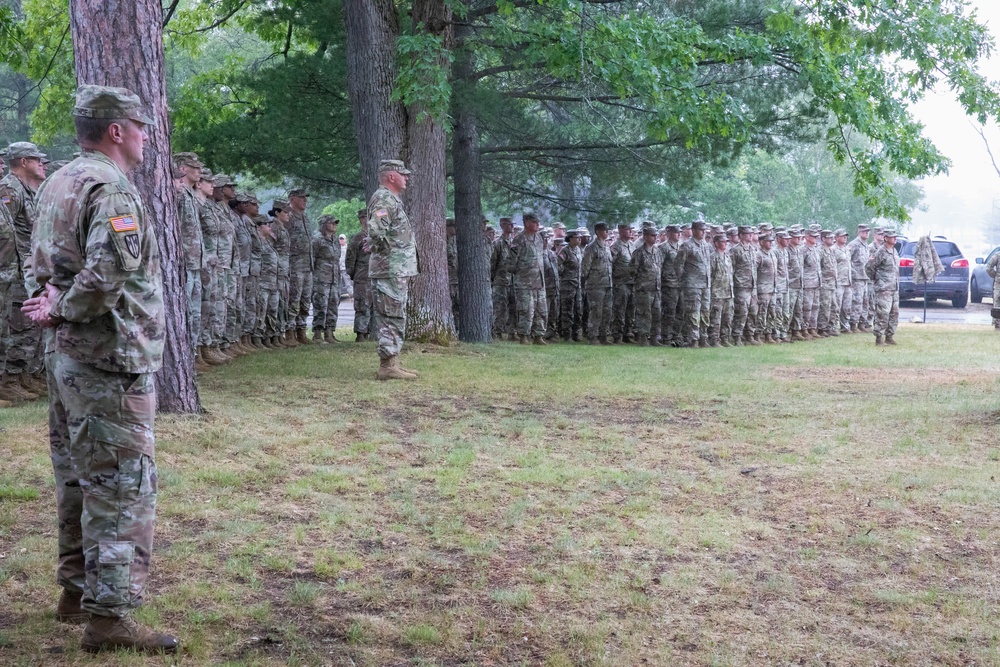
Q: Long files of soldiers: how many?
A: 2